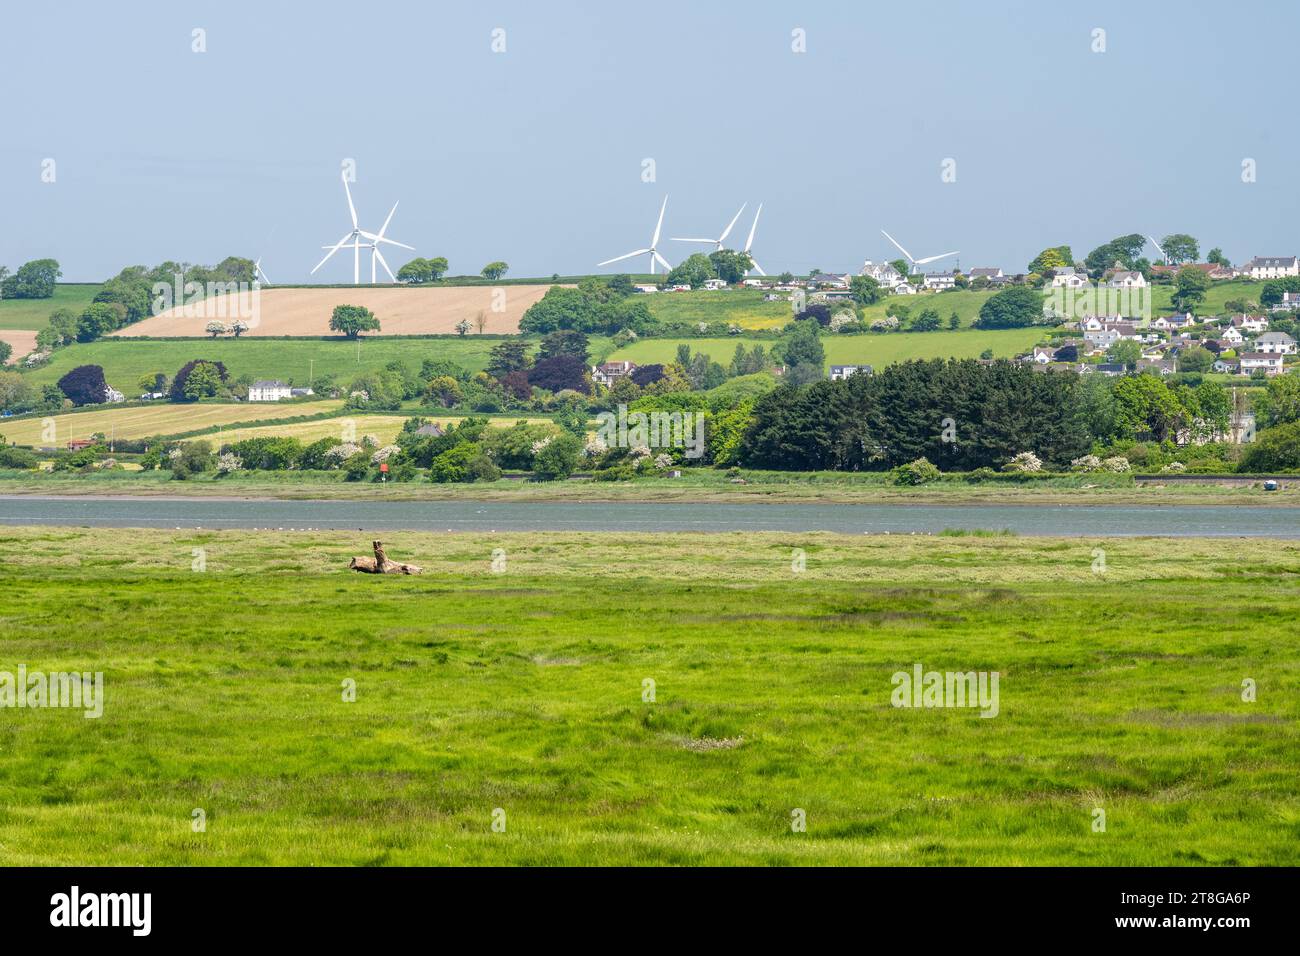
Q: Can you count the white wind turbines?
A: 8